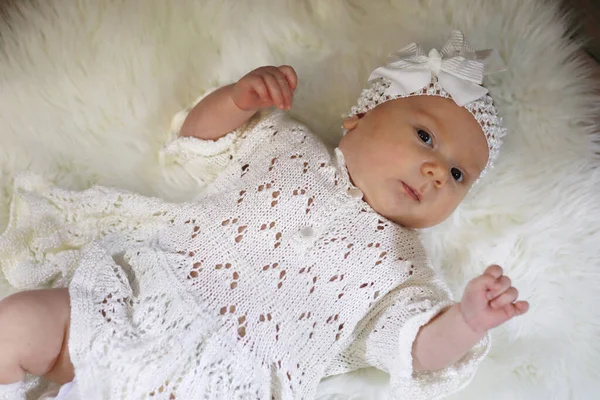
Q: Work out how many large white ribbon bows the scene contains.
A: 1